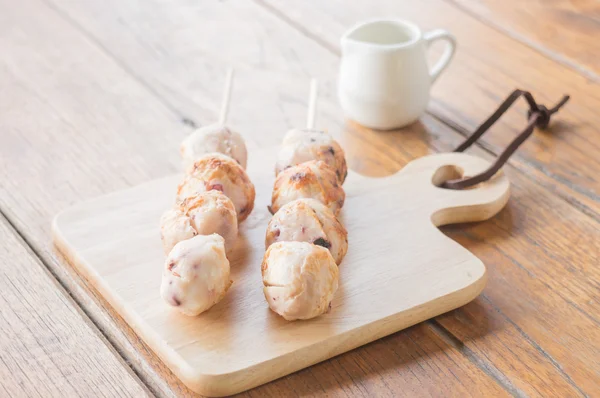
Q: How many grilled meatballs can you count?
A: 8